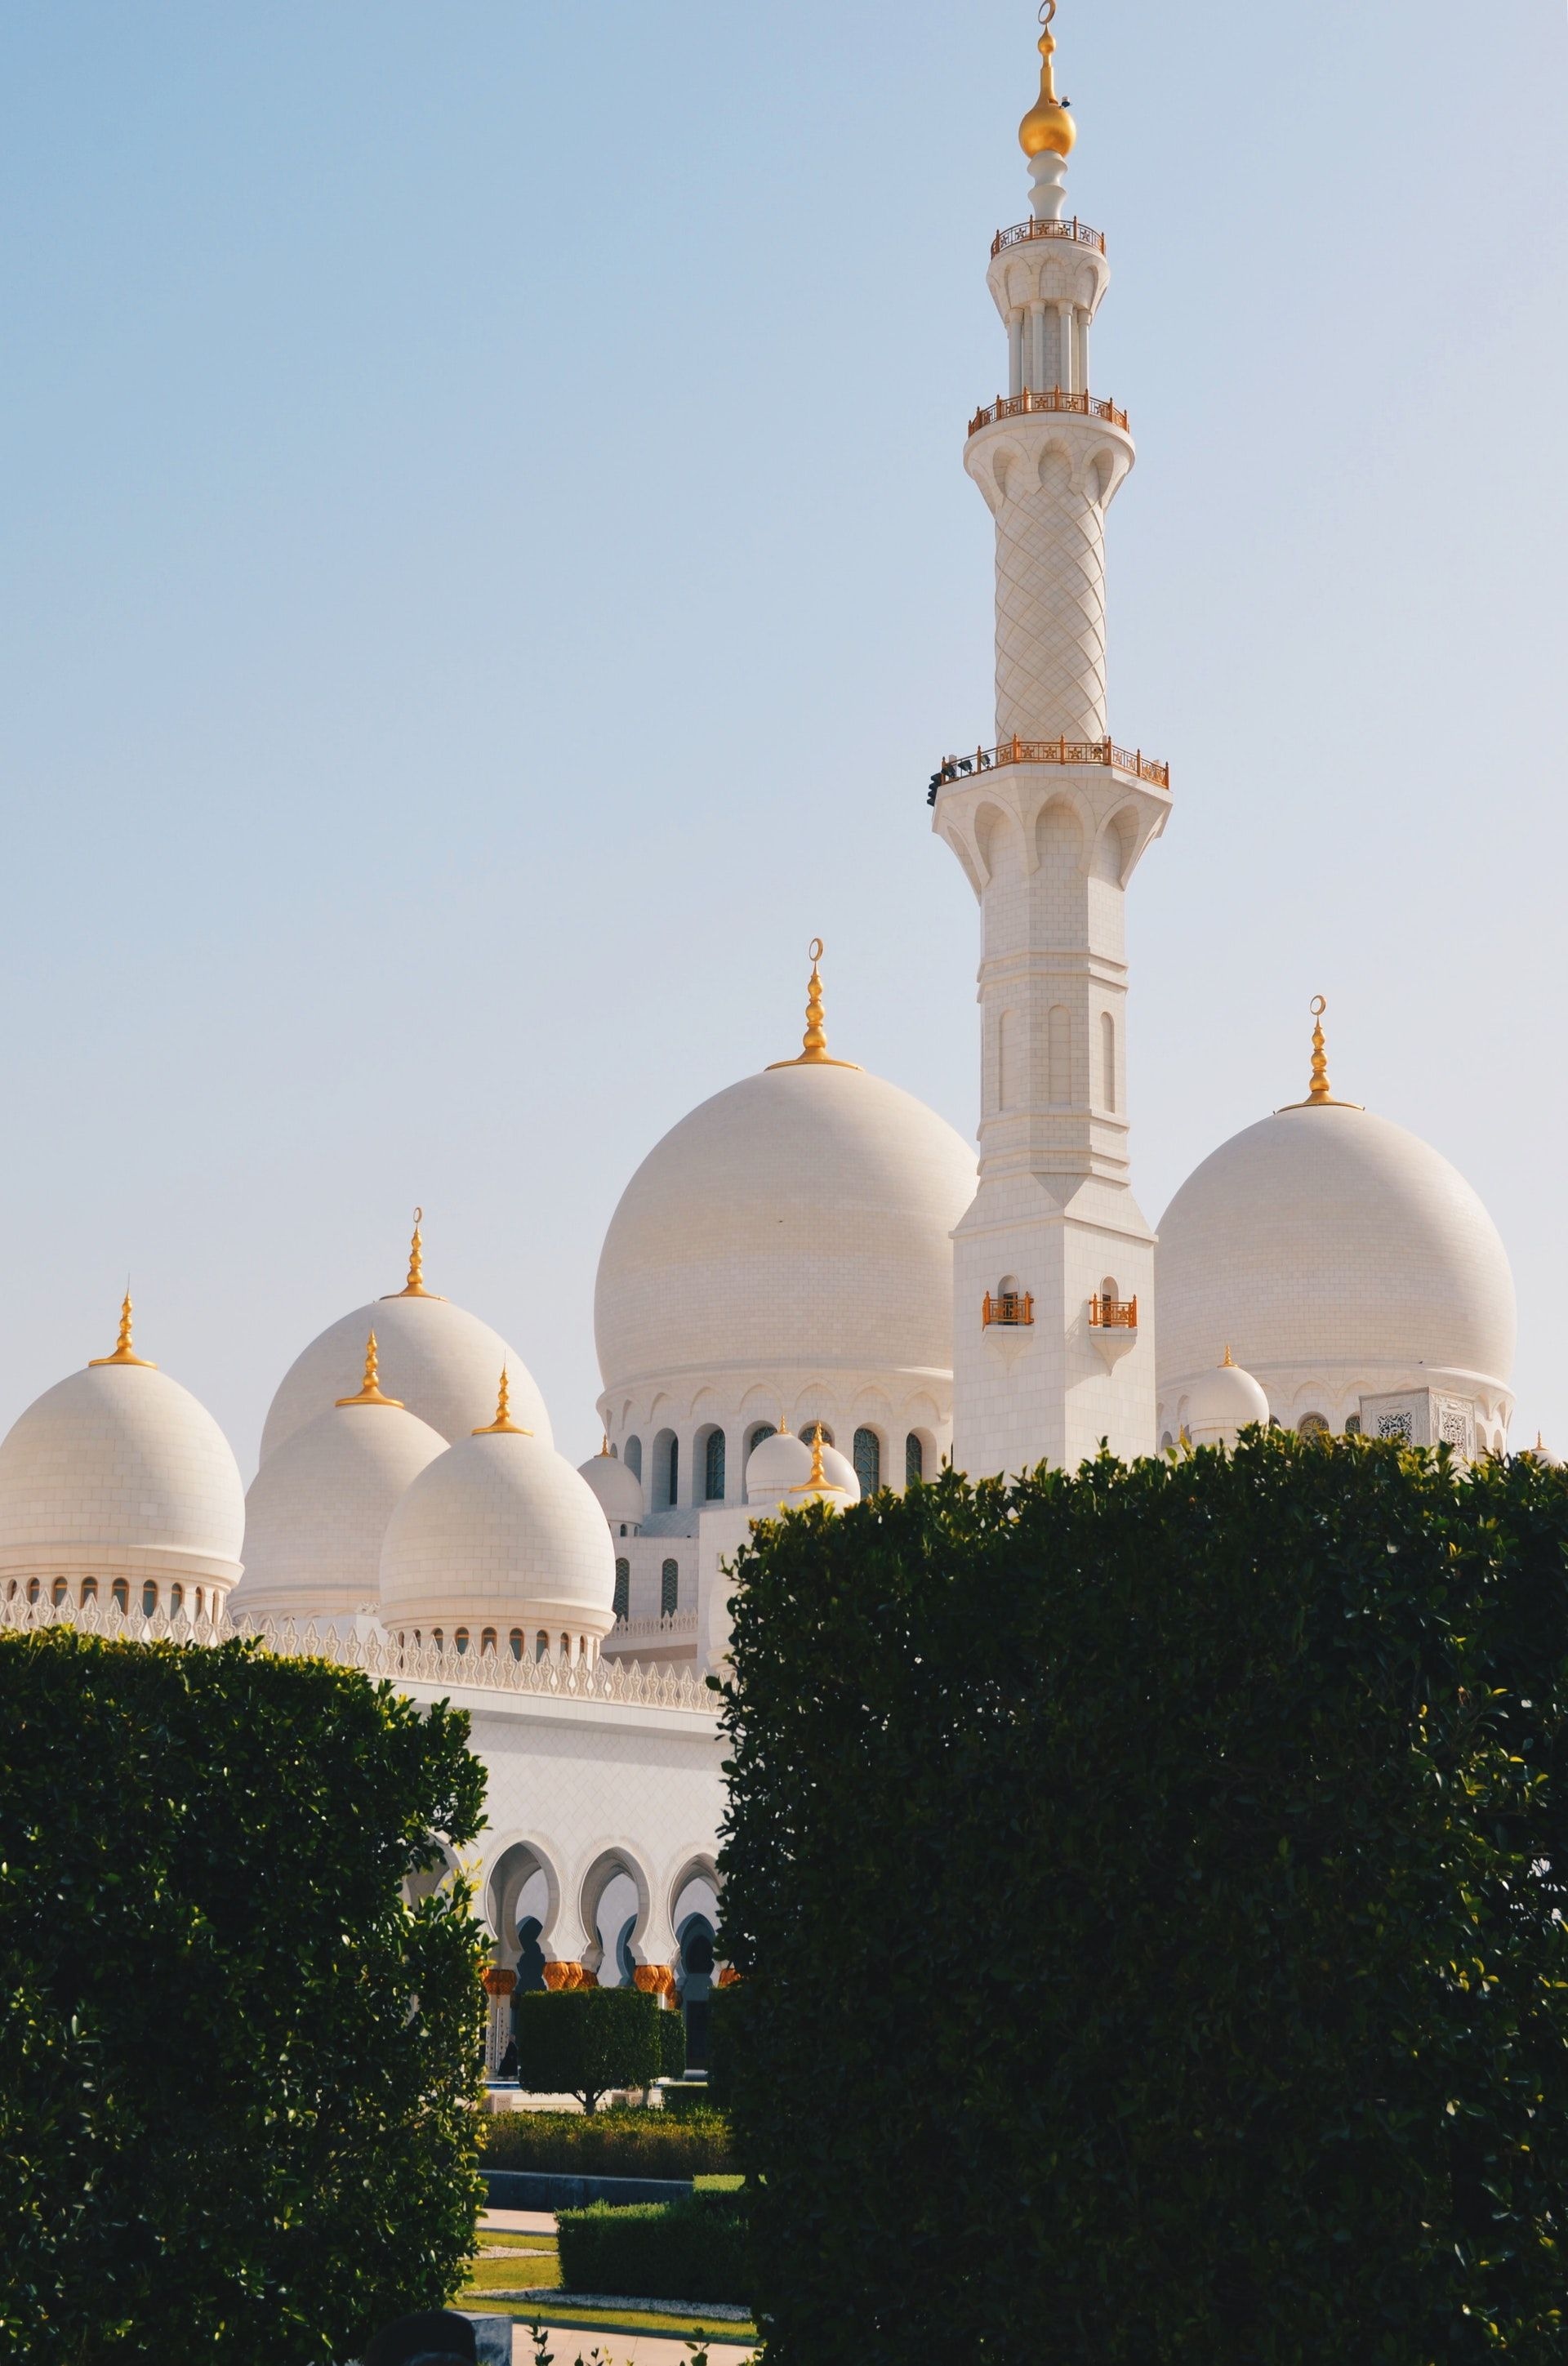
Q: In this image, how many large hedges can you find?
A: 2